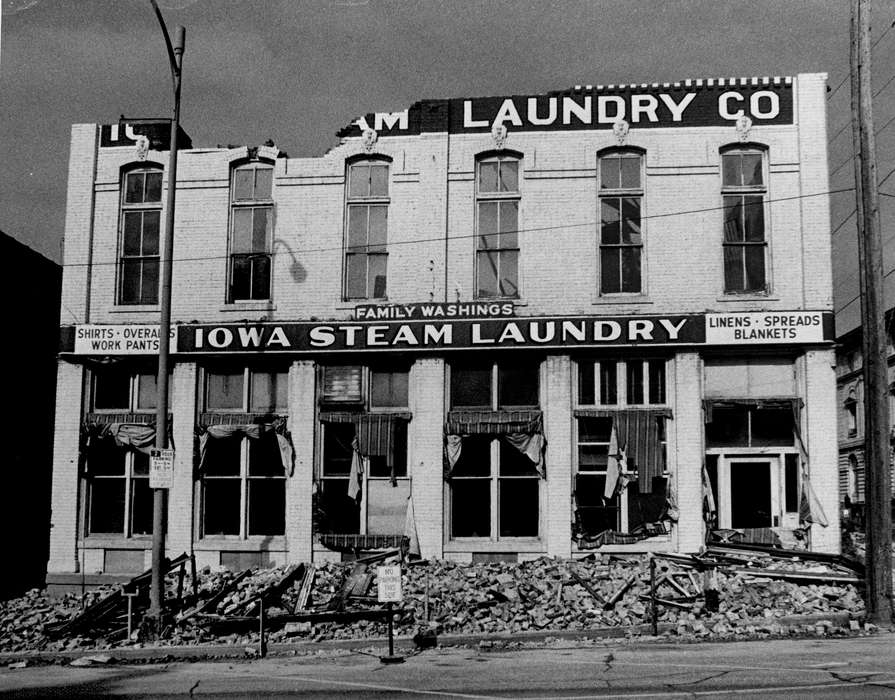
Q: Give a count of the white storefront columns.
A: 7